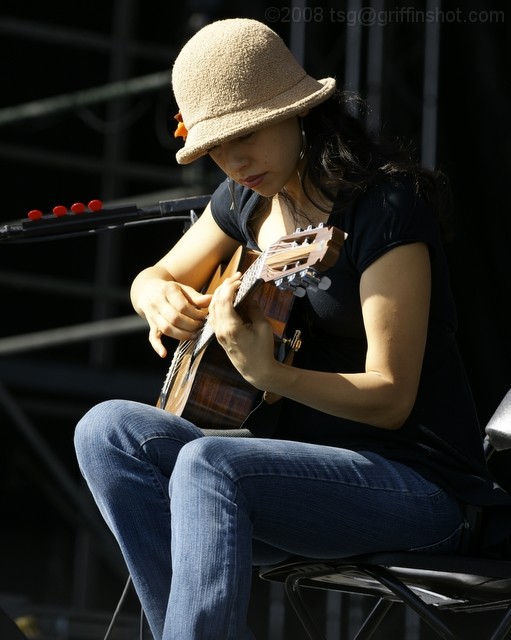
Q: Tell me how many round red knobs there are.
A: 4